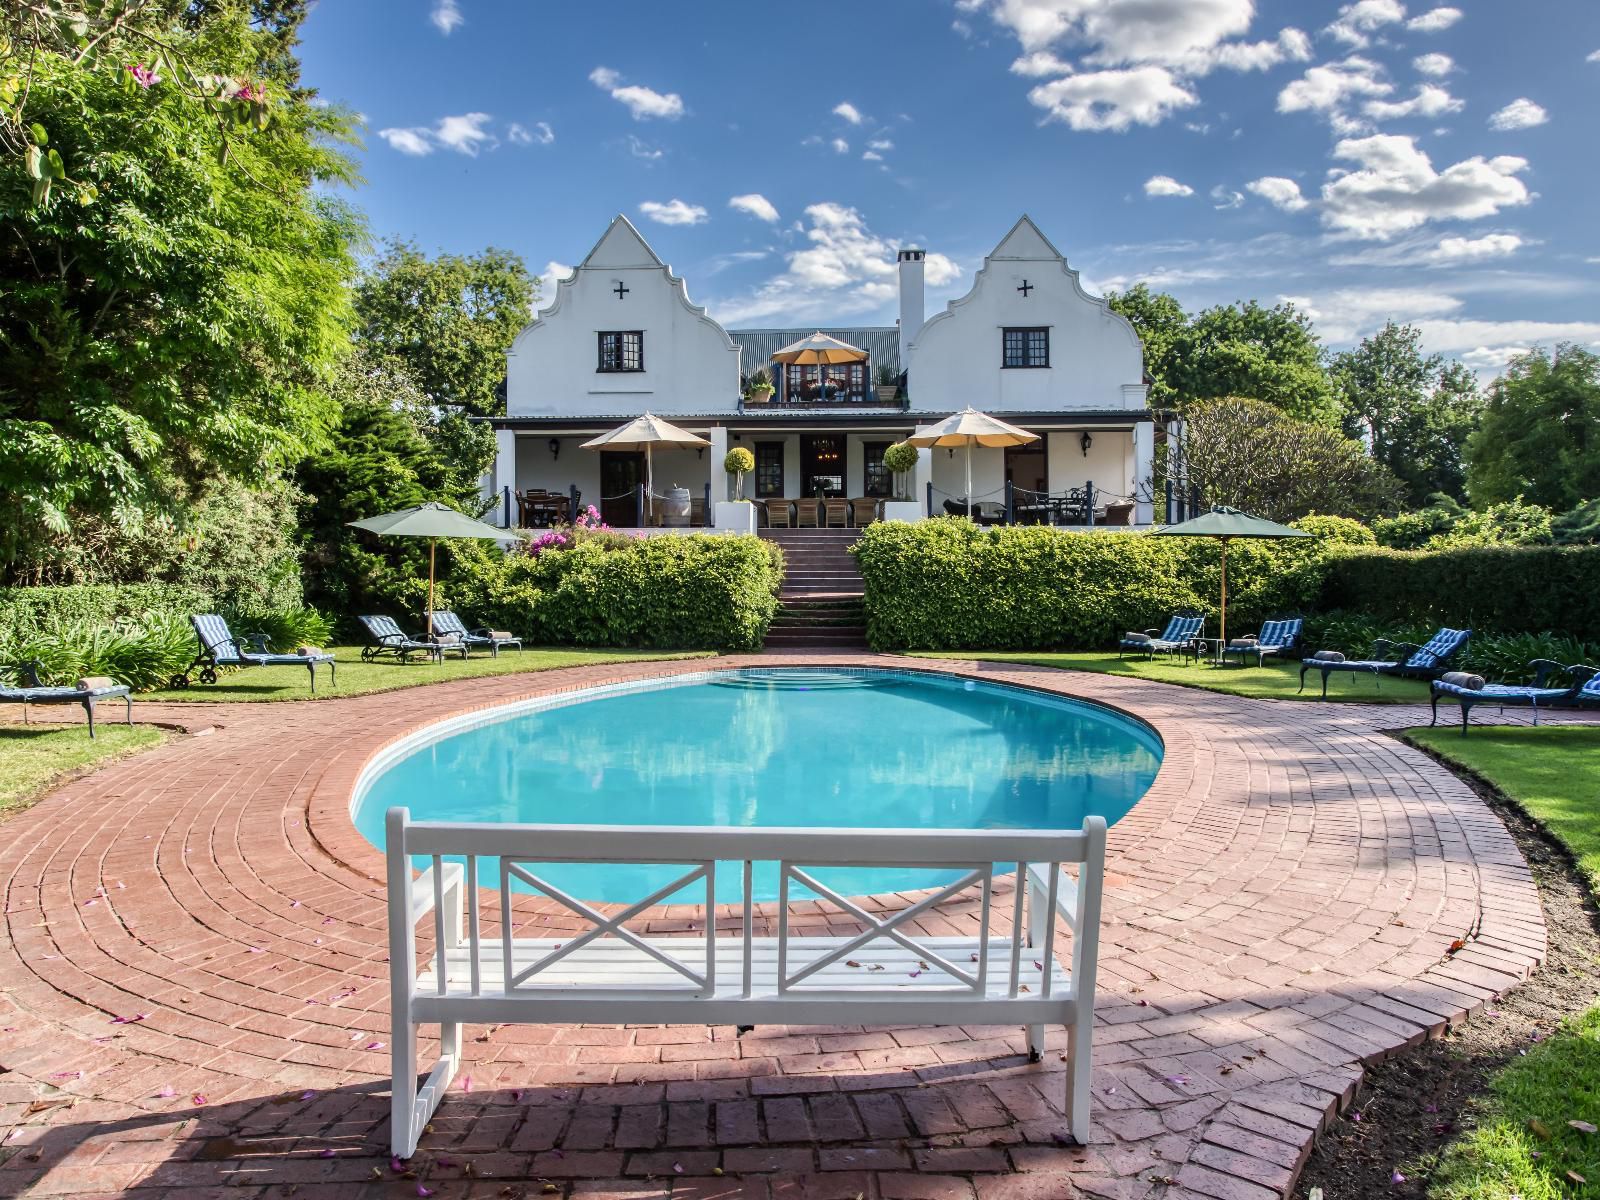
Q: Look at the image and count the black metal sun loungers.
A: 8